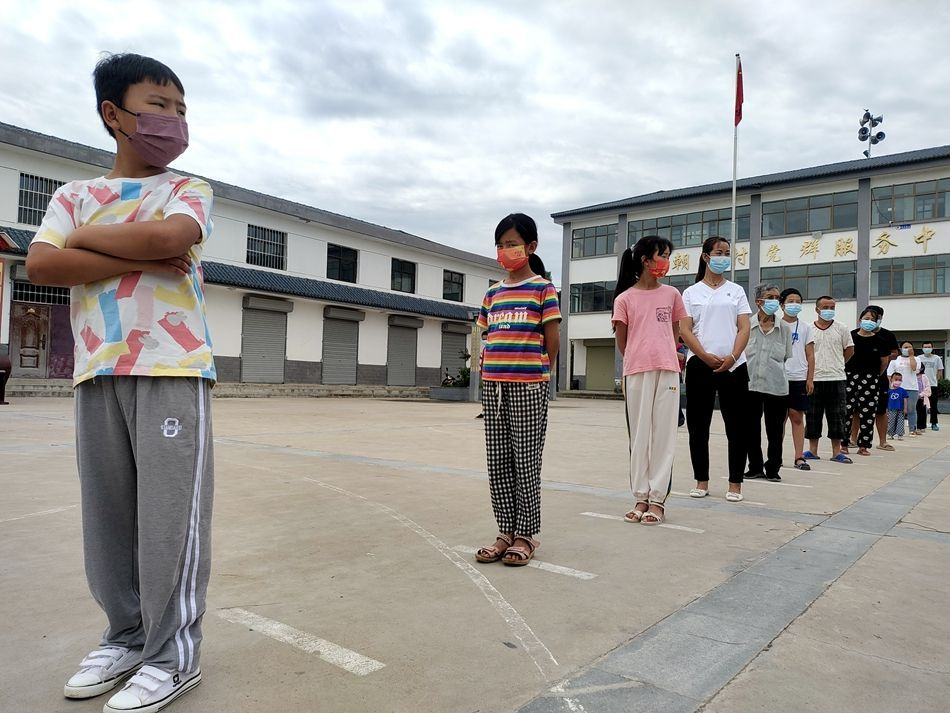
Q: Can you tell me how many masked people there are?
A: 12